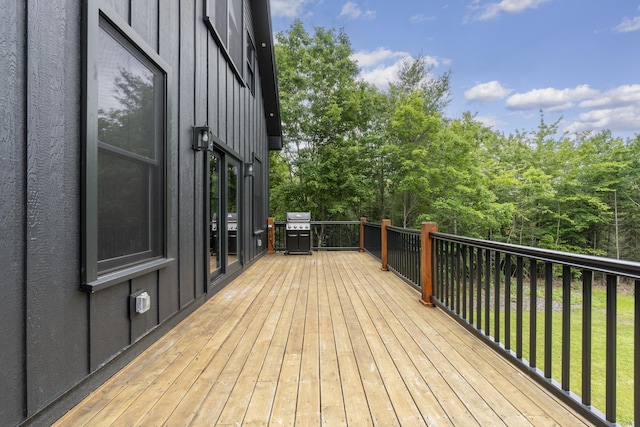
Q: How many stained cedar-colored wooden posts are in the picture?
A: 4